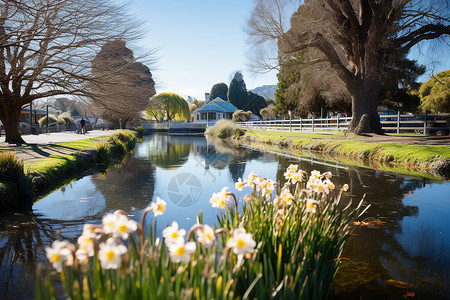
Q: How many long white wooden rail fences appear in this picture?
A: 1